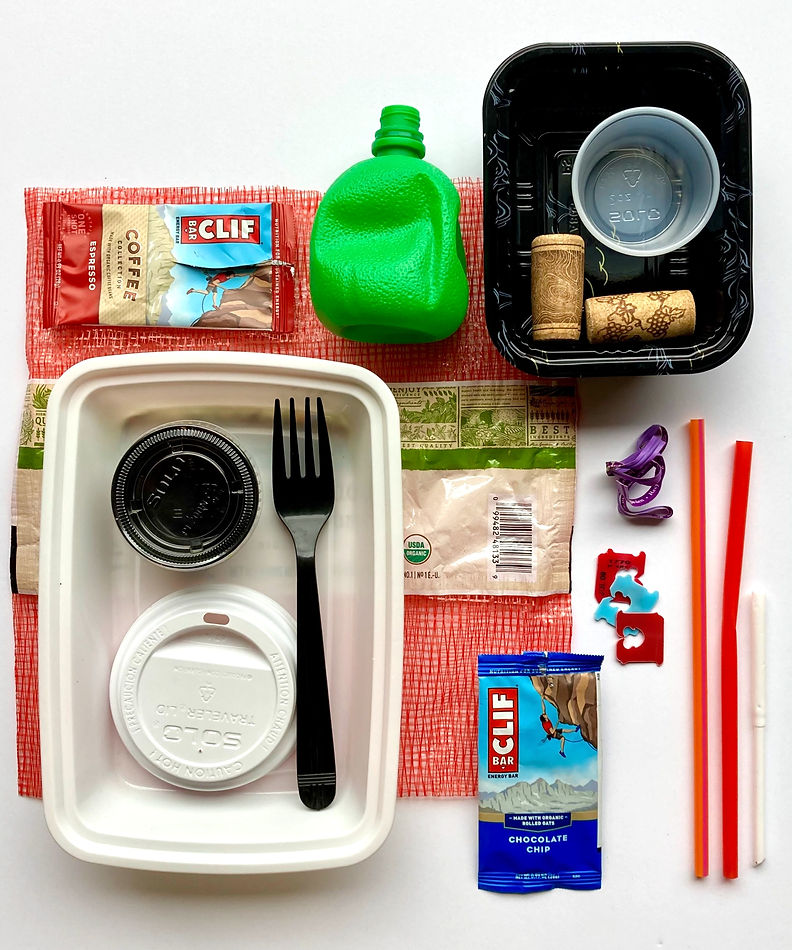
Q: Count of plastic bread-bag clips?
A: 3